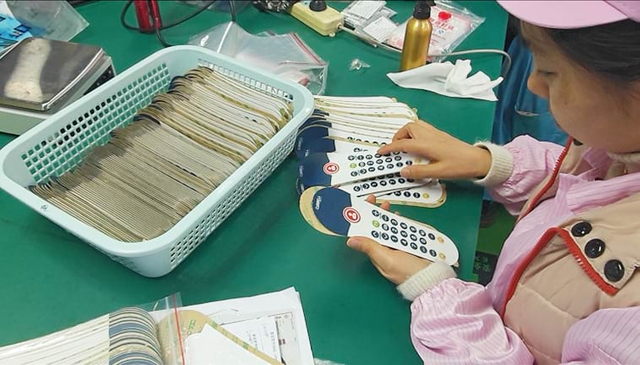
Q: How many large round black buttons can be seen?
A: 3